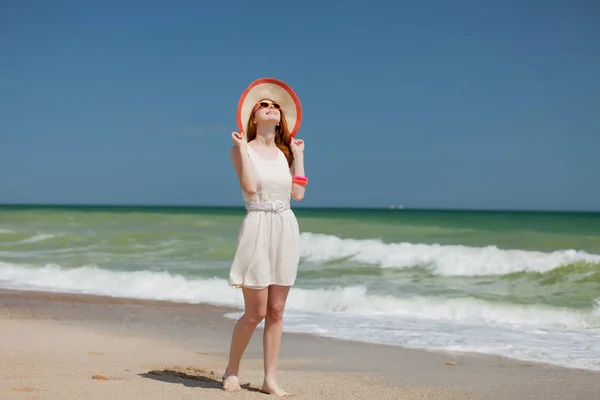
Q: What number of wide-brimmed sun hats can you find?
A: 1